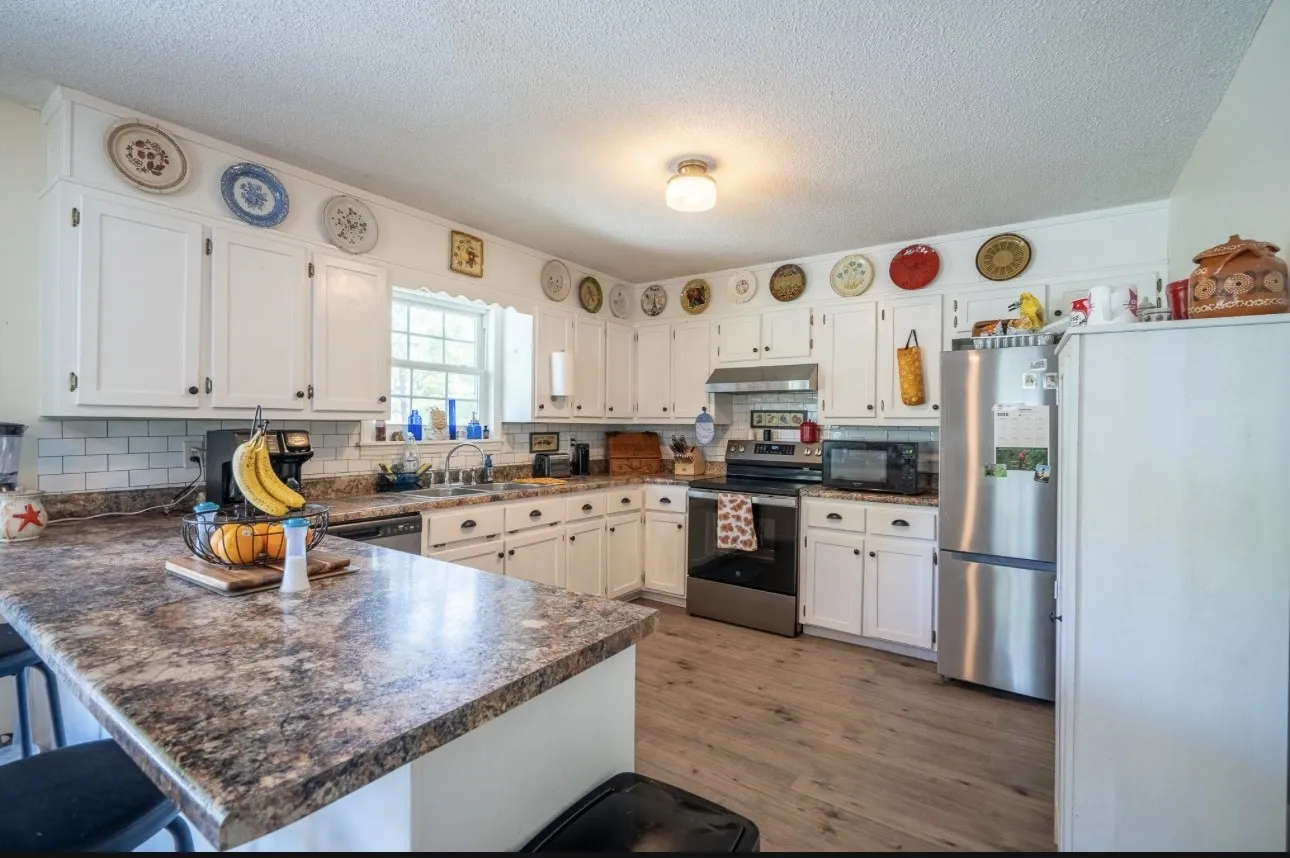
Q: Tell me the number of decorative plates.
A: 14